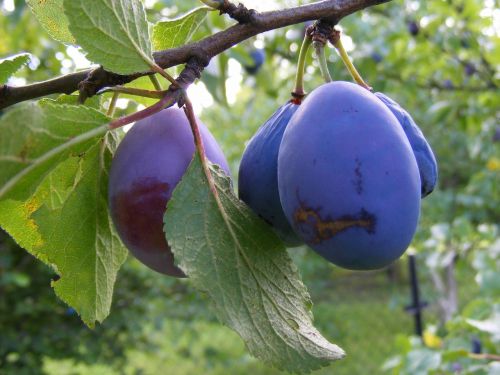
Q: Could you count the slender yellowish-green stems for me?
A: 3